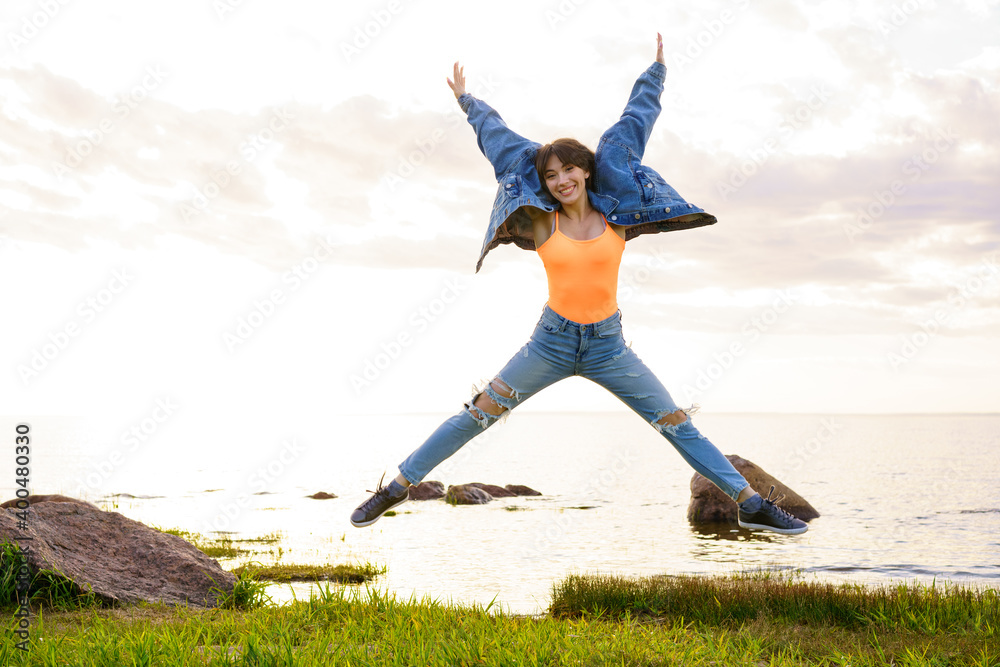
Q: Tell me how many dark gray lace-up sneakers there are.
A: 2